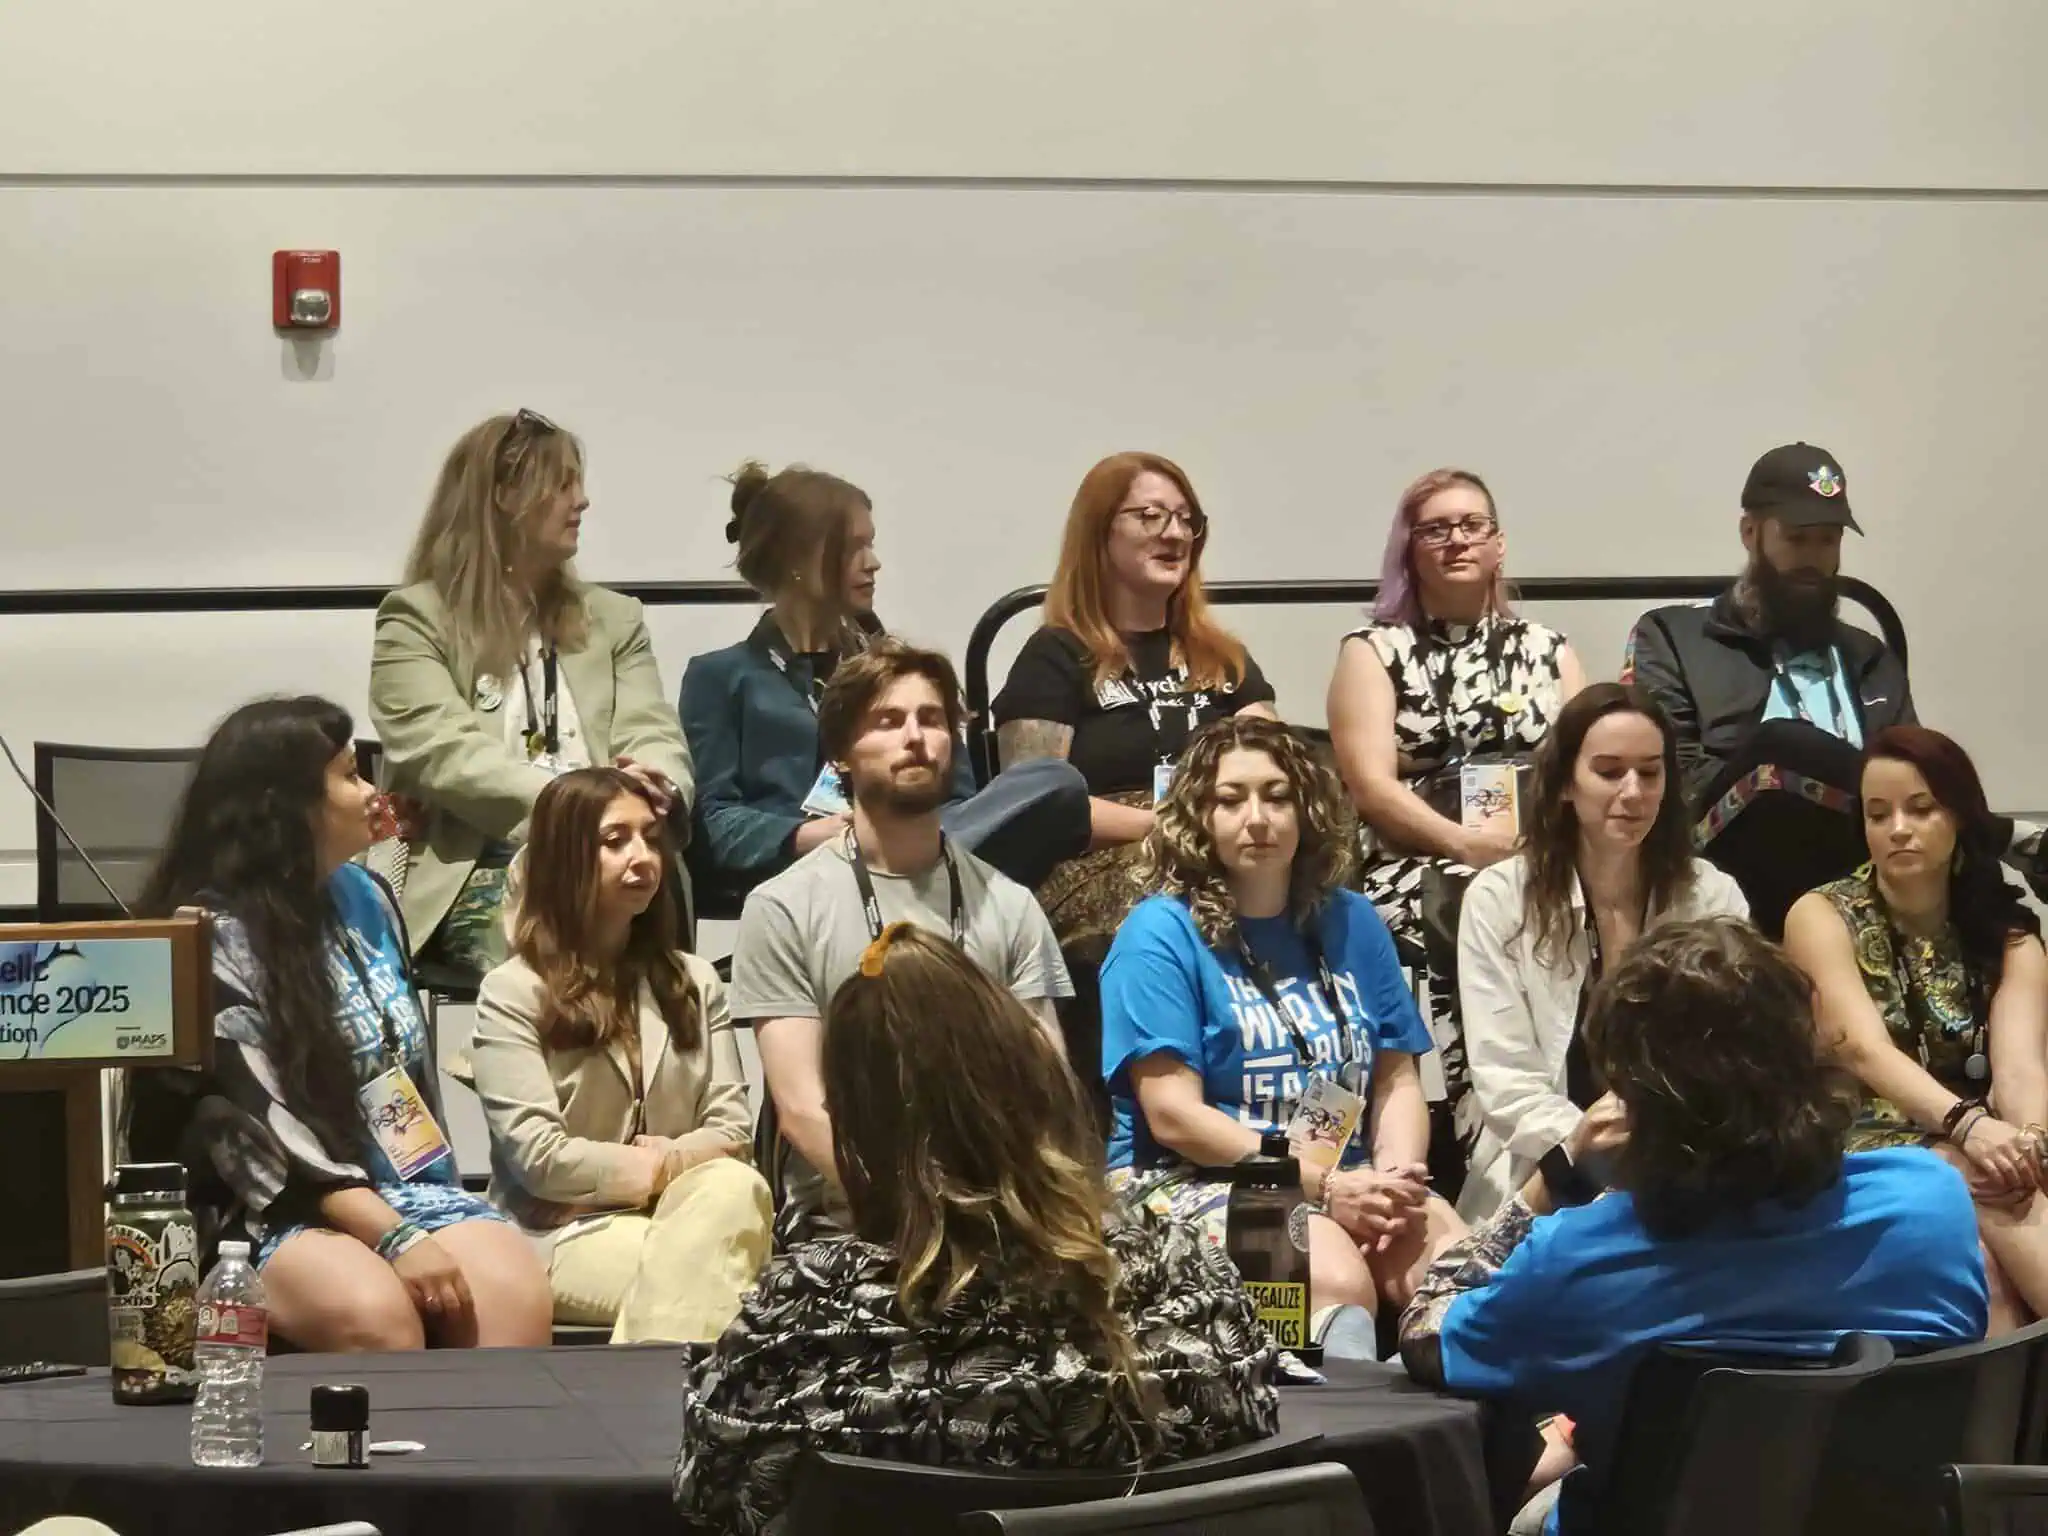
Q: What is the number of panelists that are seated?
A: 11